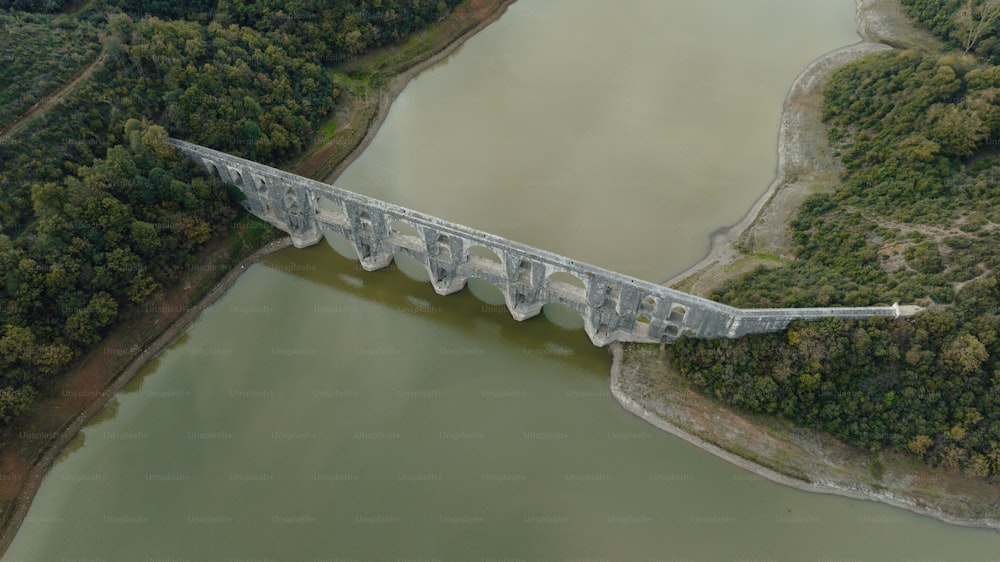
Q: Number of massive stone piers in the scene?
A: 5